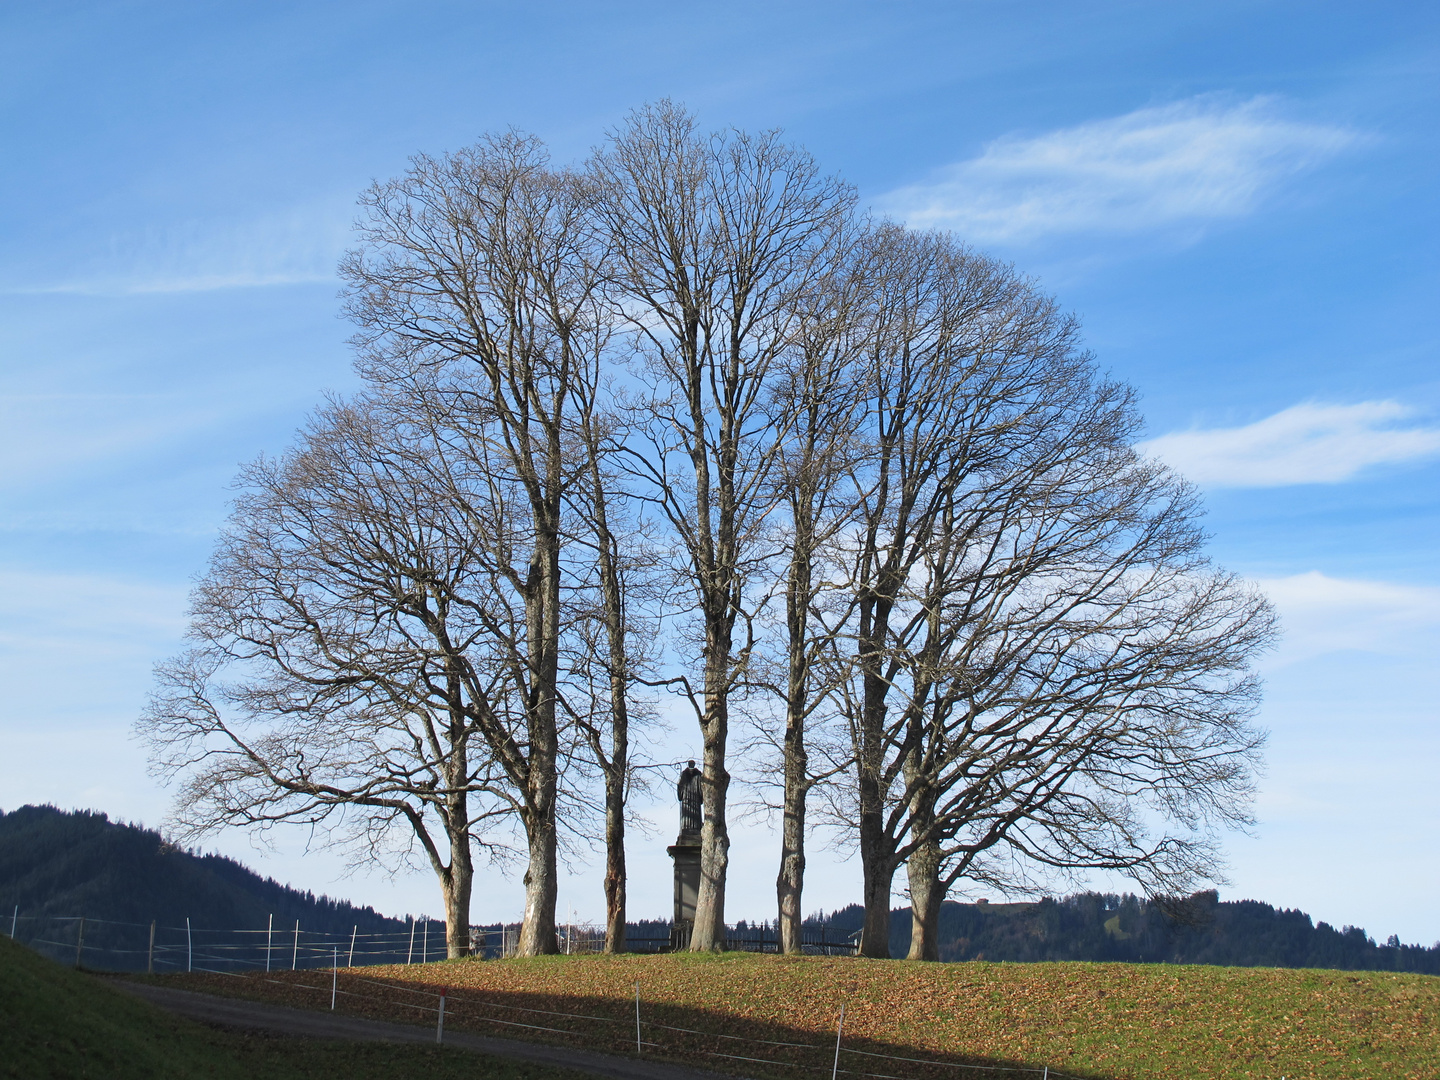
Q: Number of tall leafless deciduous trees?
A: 7